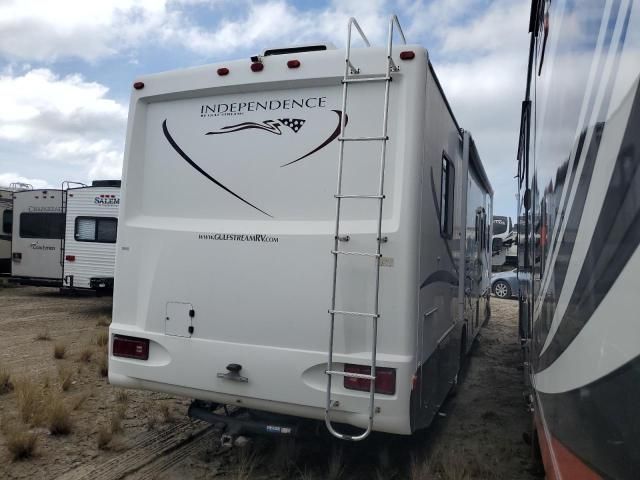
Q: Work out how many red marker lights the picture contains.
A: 5